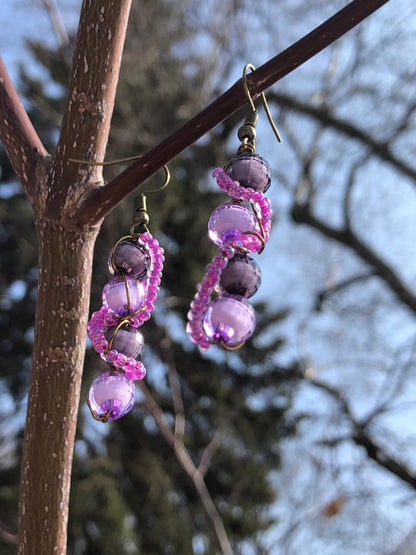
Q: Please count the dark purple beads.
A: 4